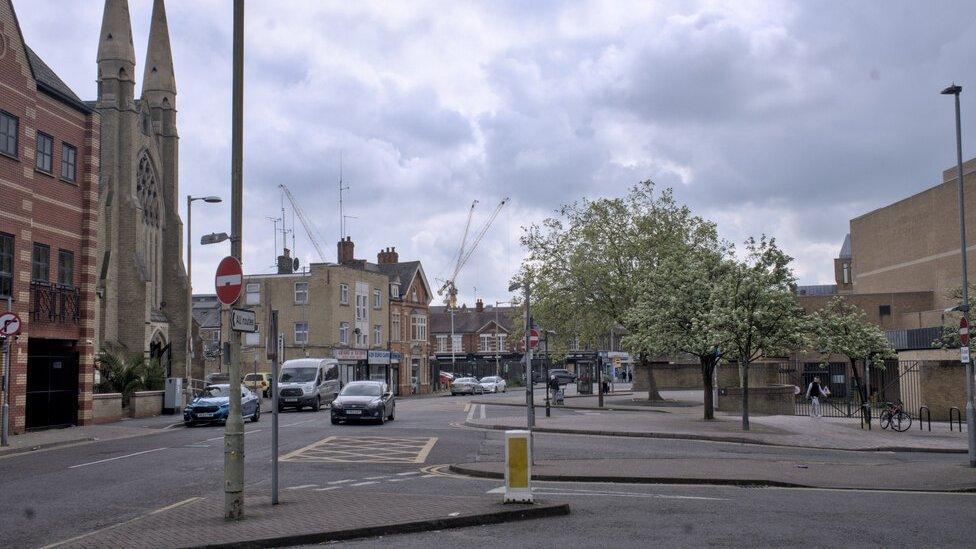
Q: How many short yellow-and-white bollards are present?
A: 1